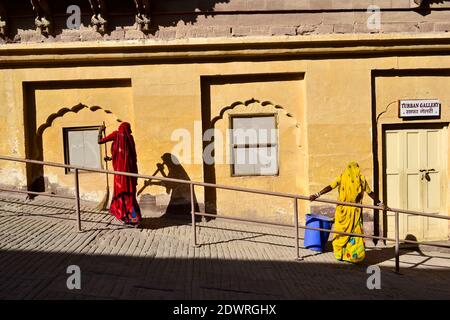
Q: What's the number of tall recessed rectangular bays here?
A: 3